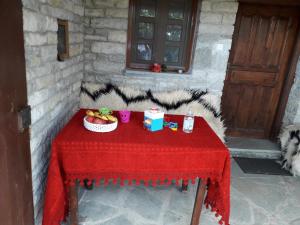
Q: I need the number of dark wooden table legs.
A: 2